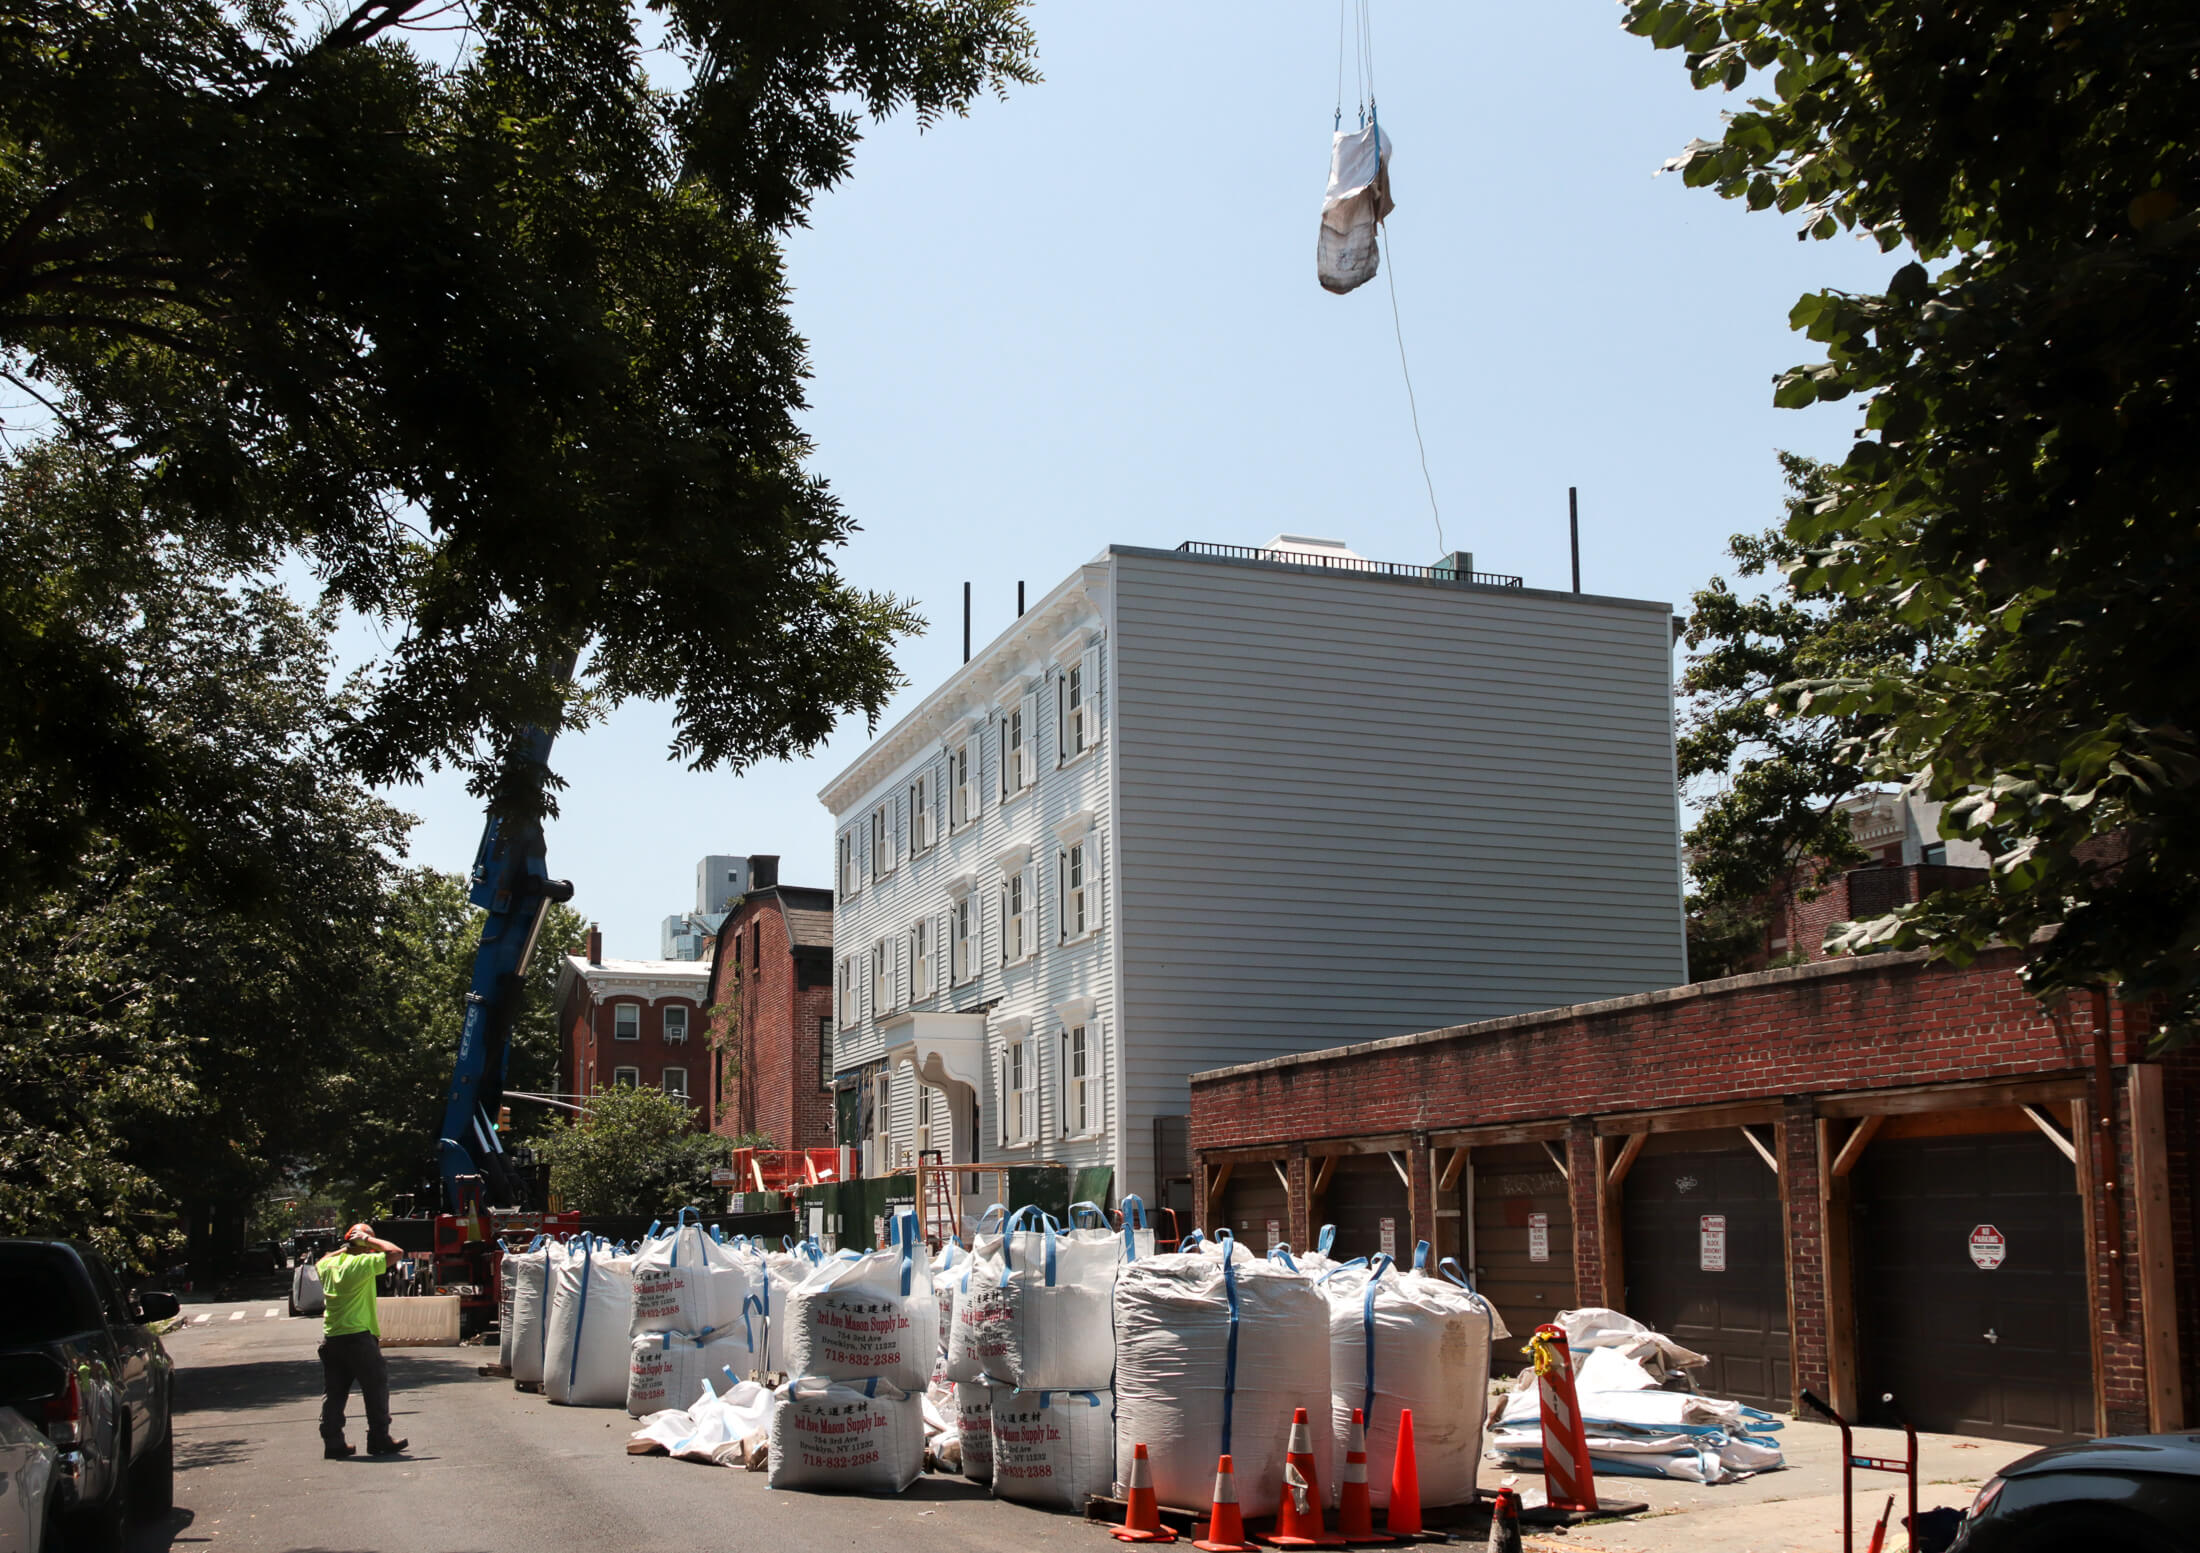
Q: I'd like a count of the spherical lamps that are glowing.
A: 0